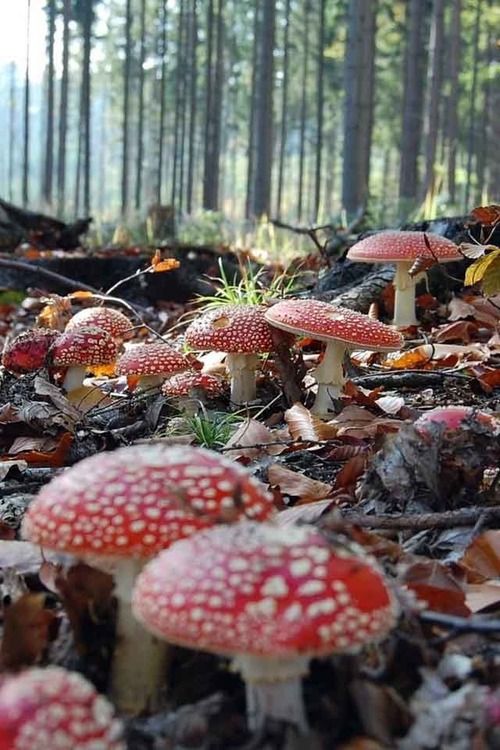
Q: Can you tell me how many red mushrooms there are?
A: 12